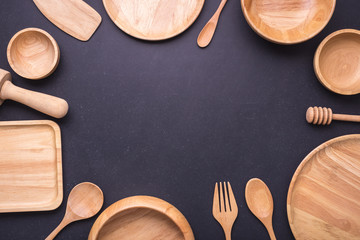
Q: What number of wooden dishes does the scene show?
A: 7